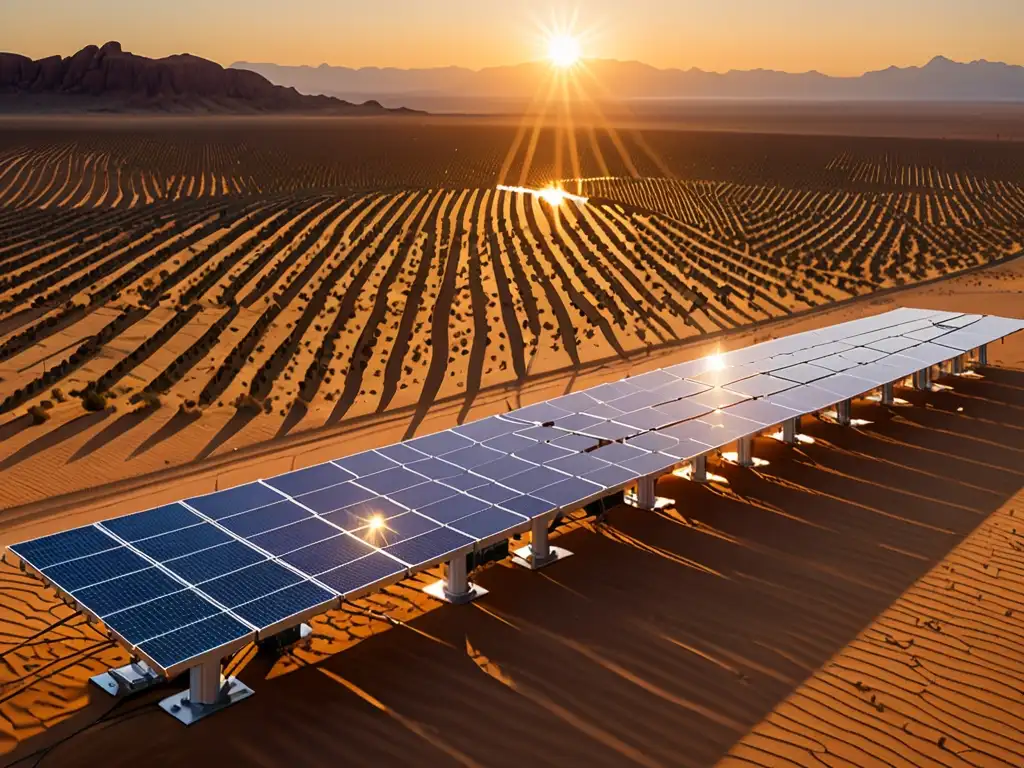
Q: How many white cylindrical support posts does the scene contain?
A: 12